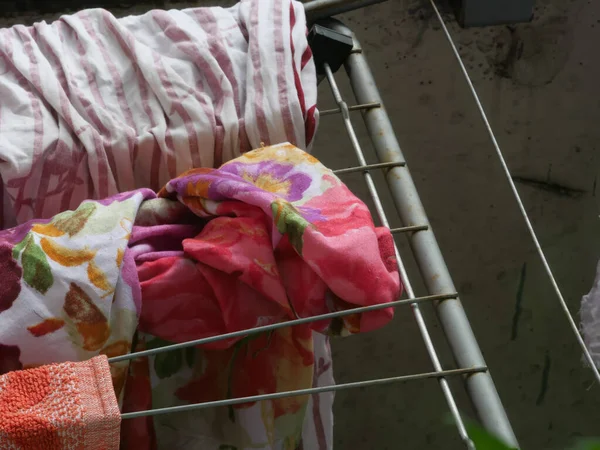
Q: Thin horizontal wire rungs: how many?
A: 5